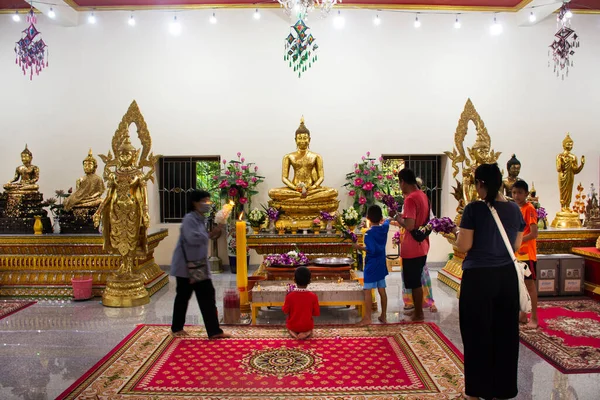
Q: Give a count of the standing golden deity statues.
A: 3